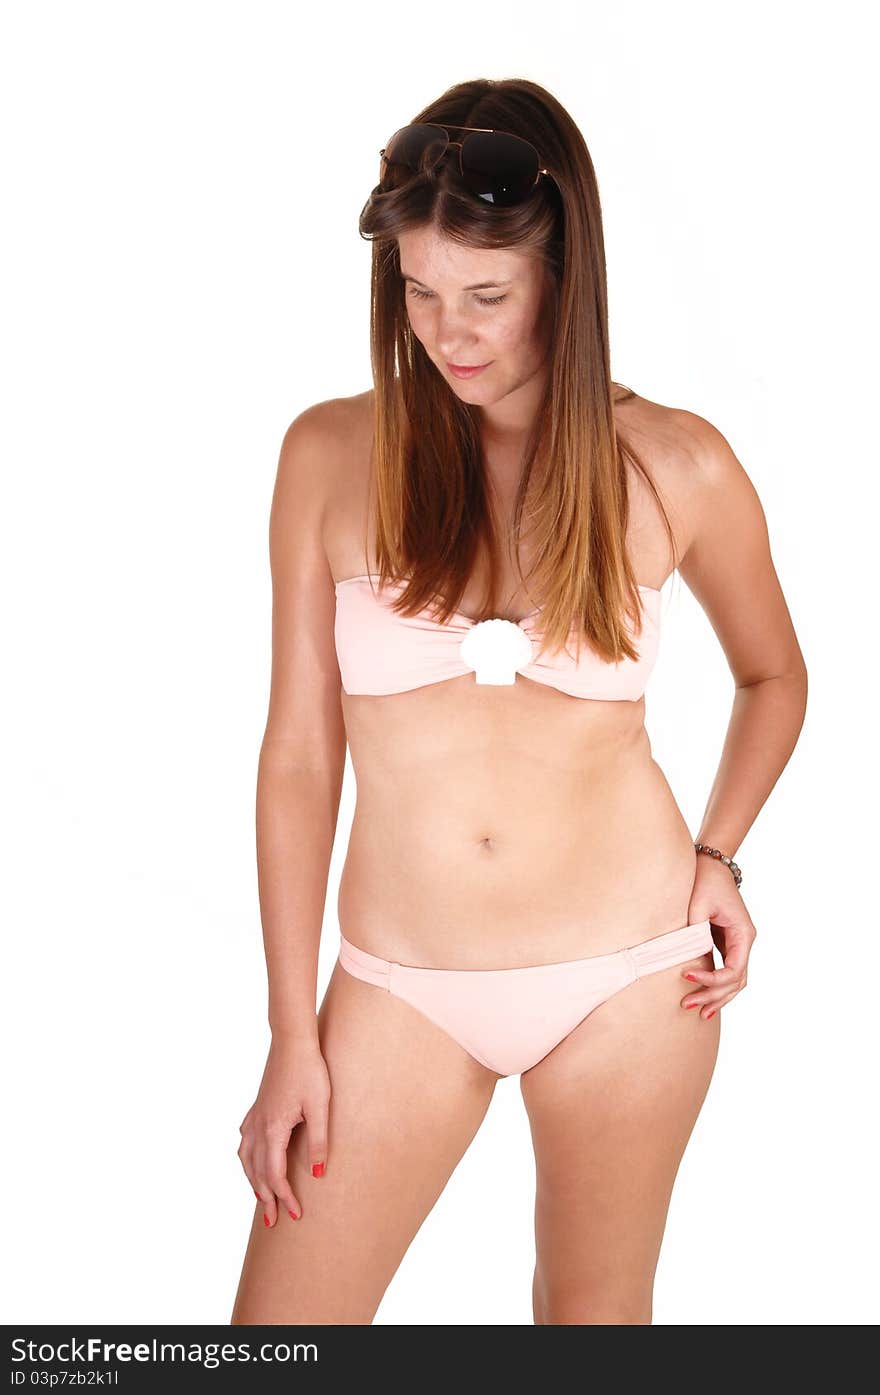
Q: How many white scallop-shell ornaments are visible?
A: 1